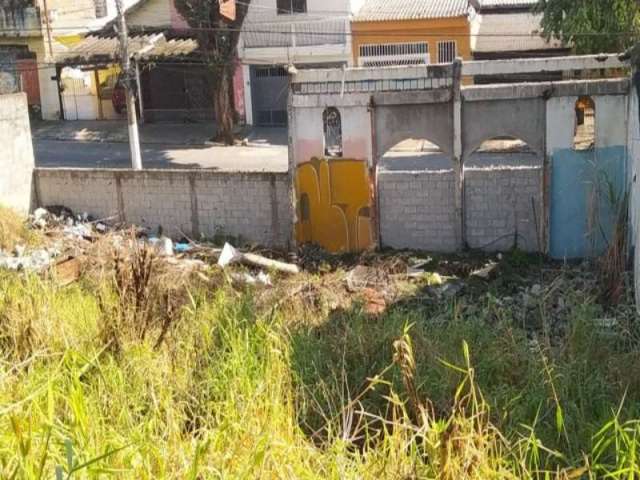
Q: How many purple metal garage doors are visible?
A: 0